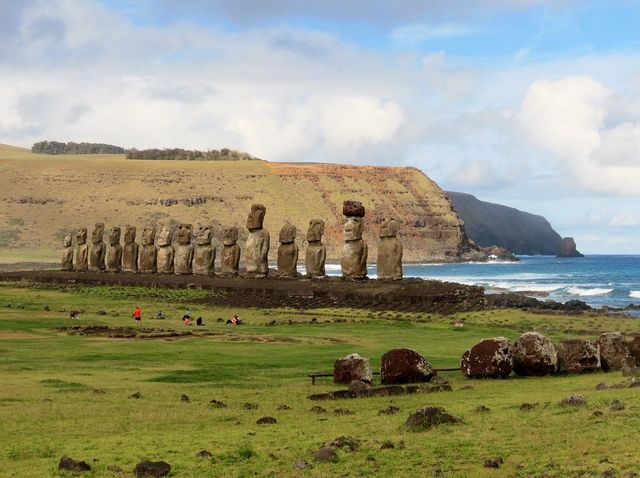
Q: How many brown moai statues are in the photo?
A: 15